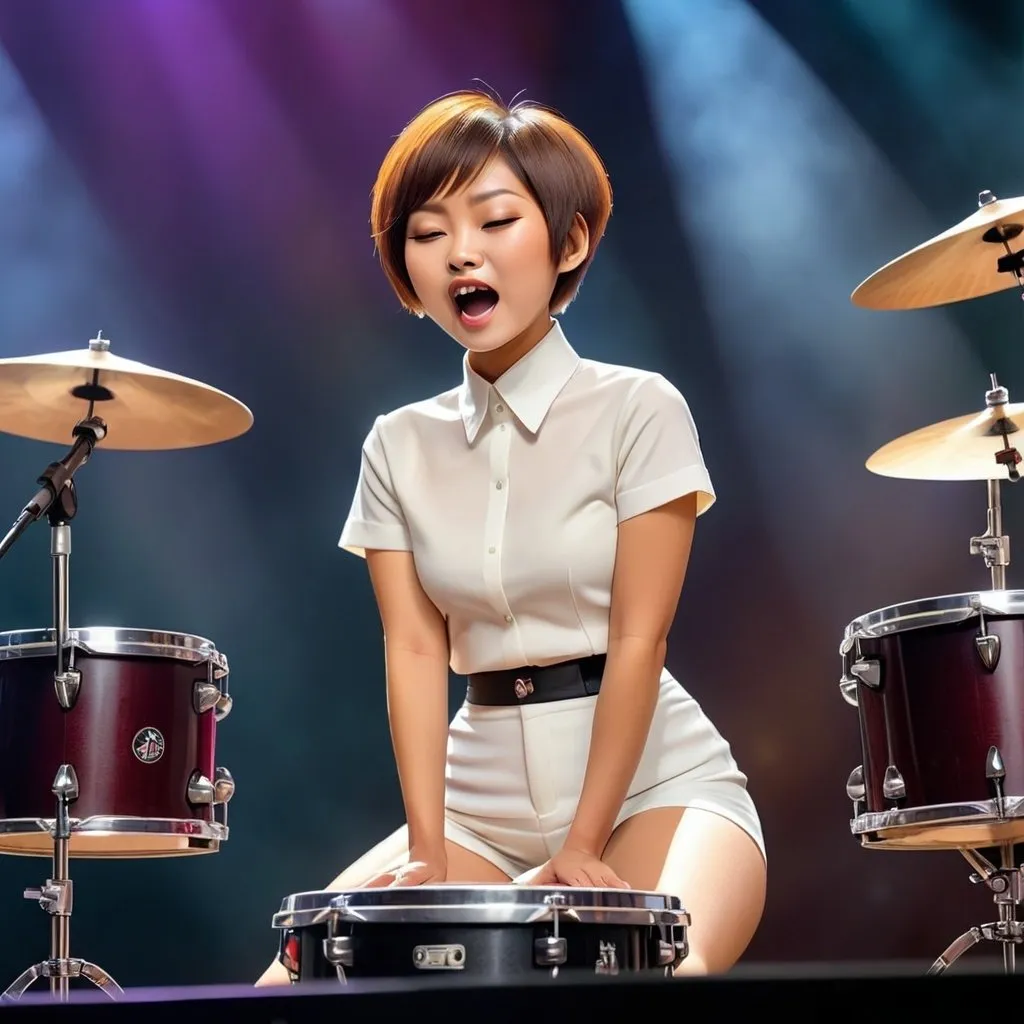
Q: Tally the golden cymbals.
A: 3